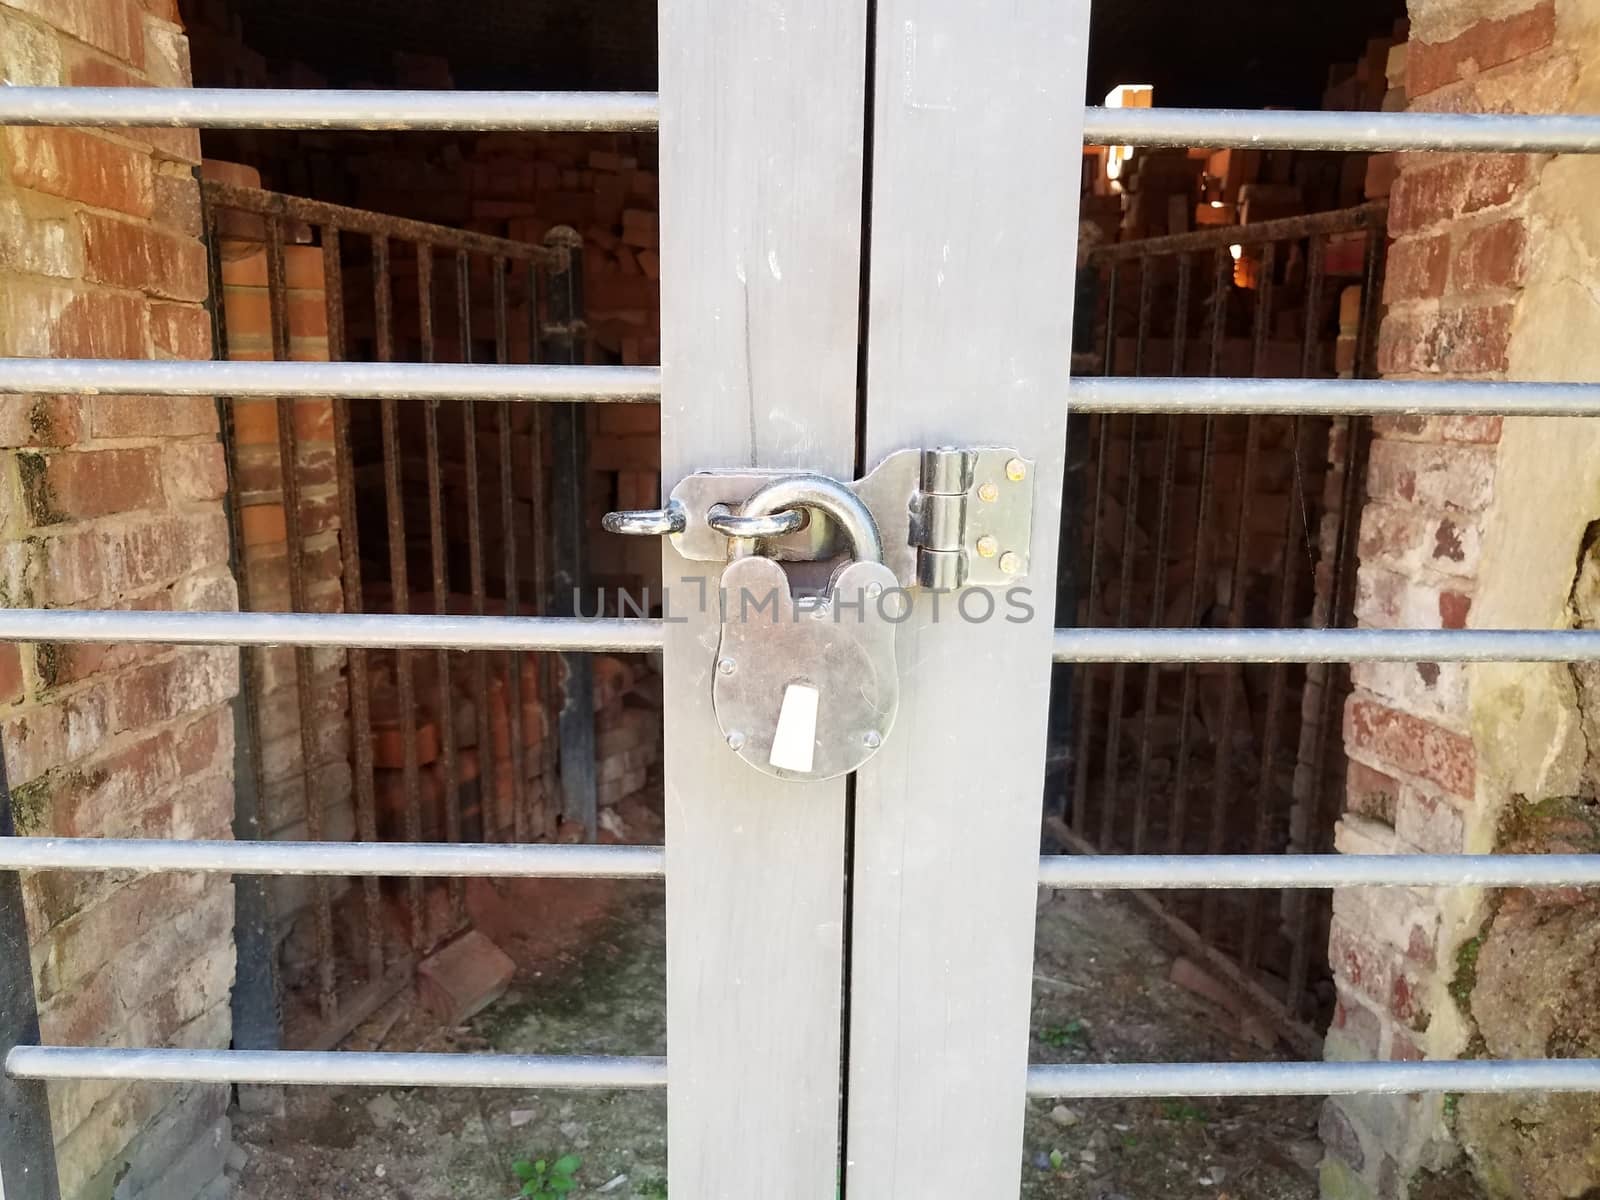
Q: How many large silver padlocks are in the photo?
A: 1